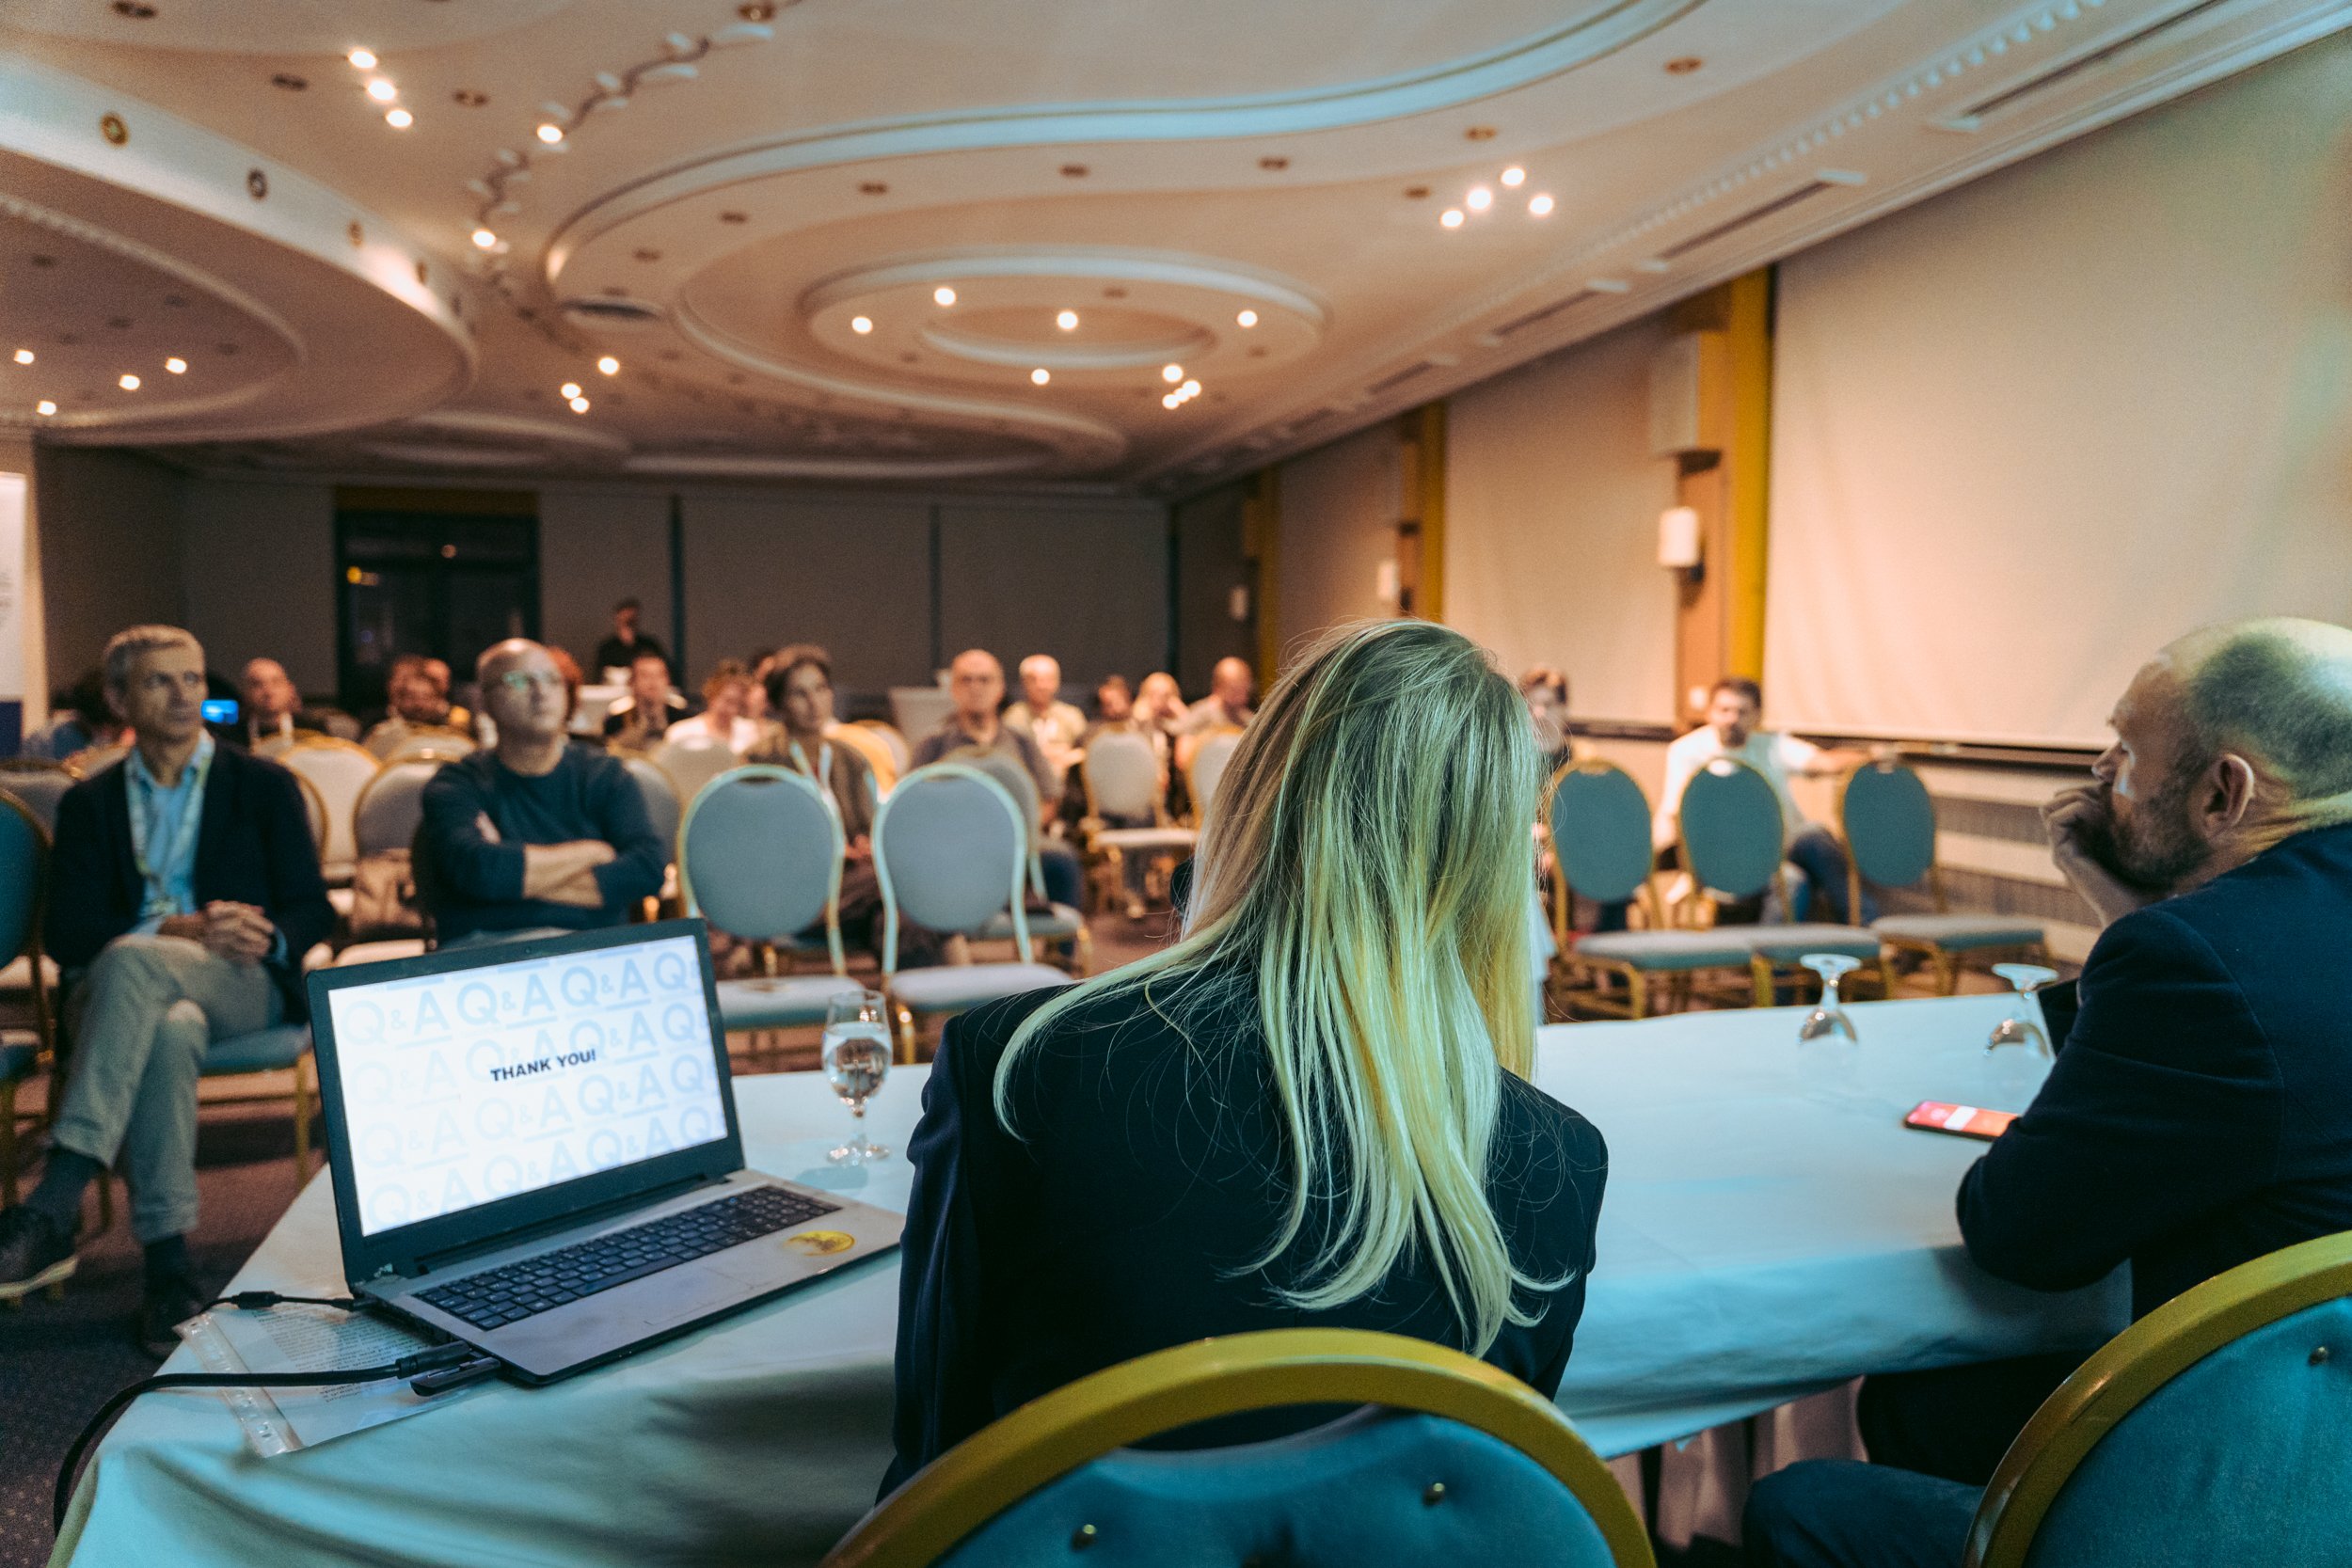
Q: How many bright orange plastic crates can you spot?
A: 0